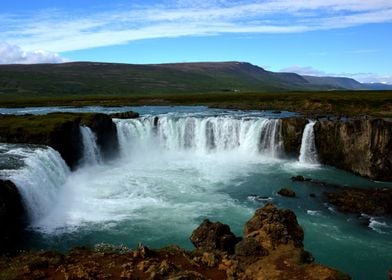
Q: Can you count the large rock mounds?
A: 2